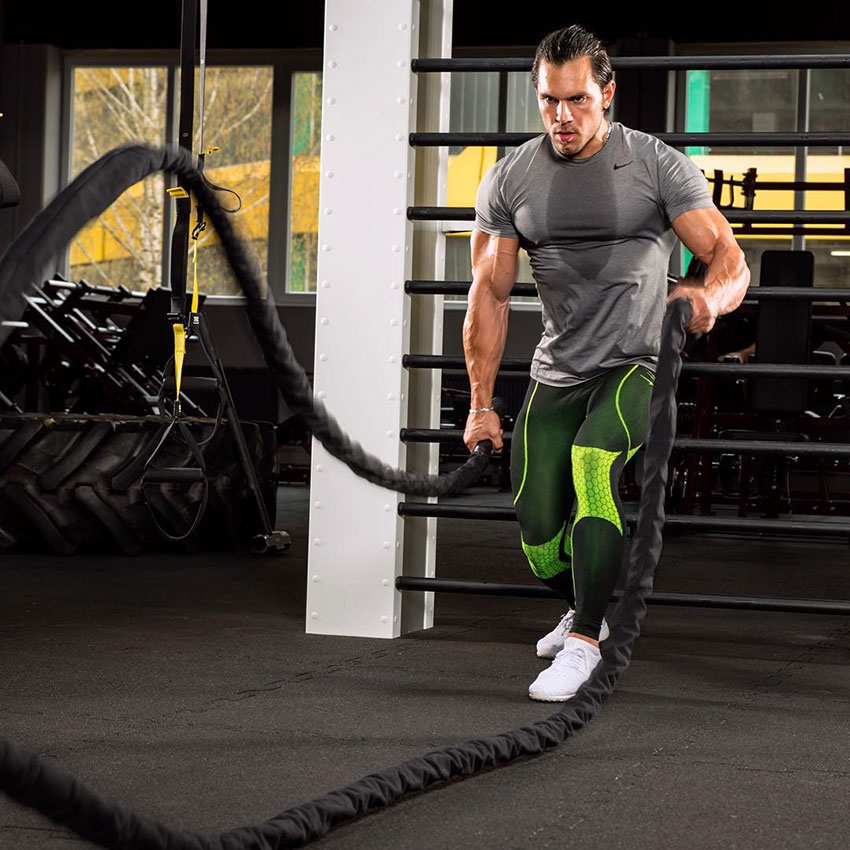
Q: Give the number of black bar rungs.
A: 8